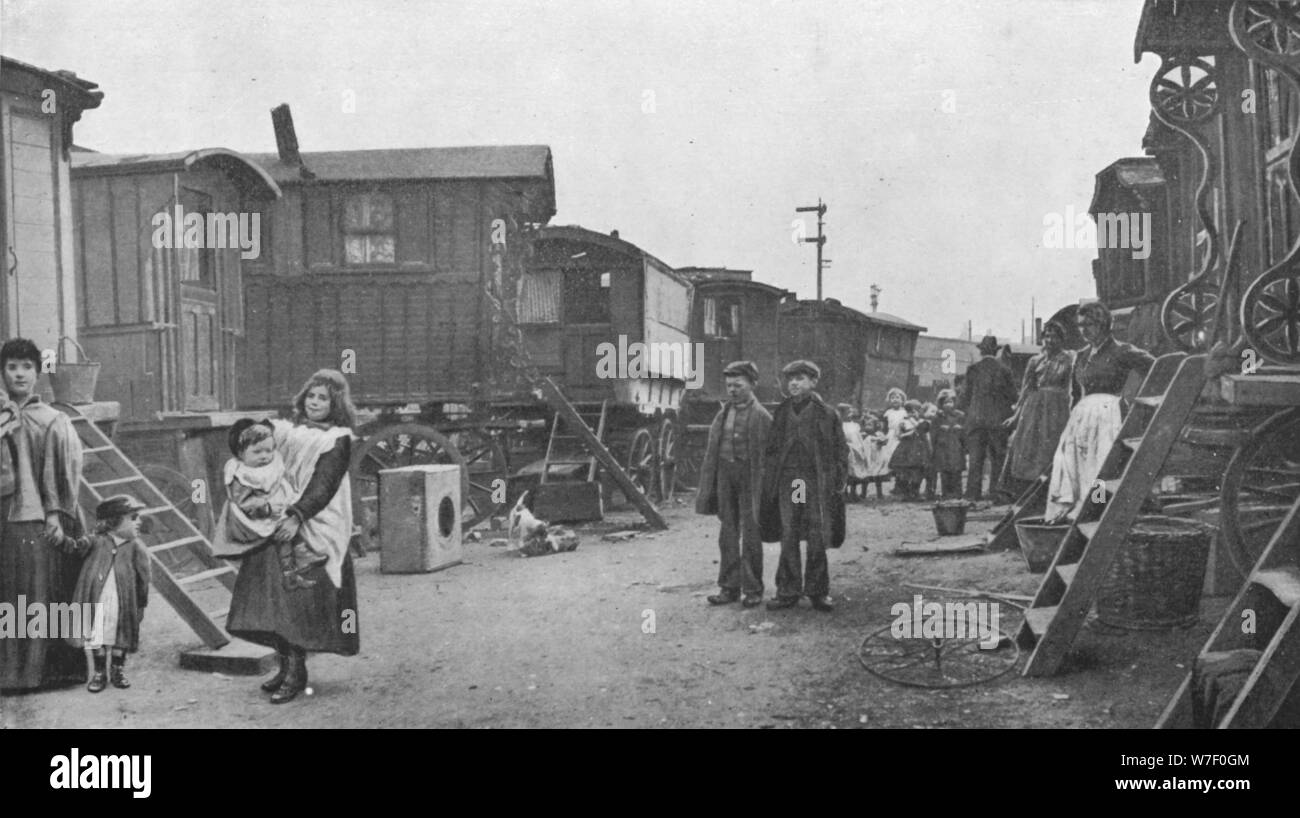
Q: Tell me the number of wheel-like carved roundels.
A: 4